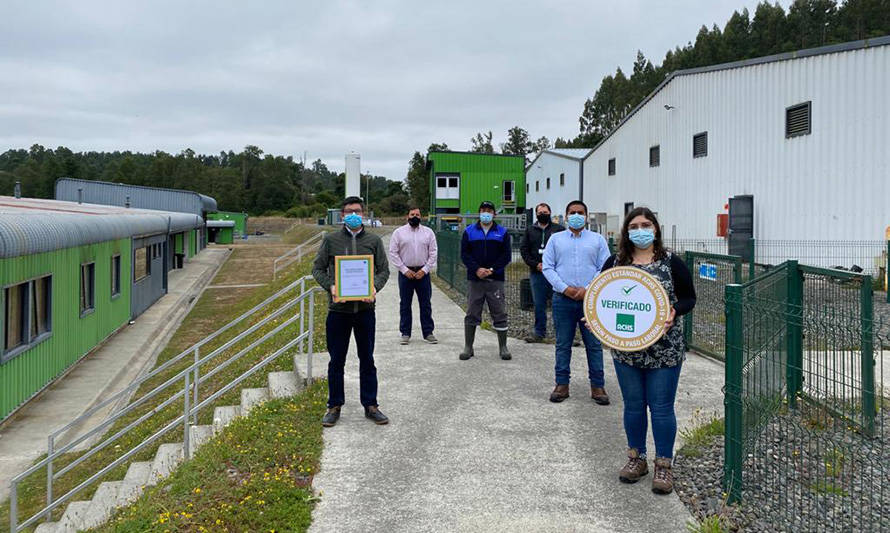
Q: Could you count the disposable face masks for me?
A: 4